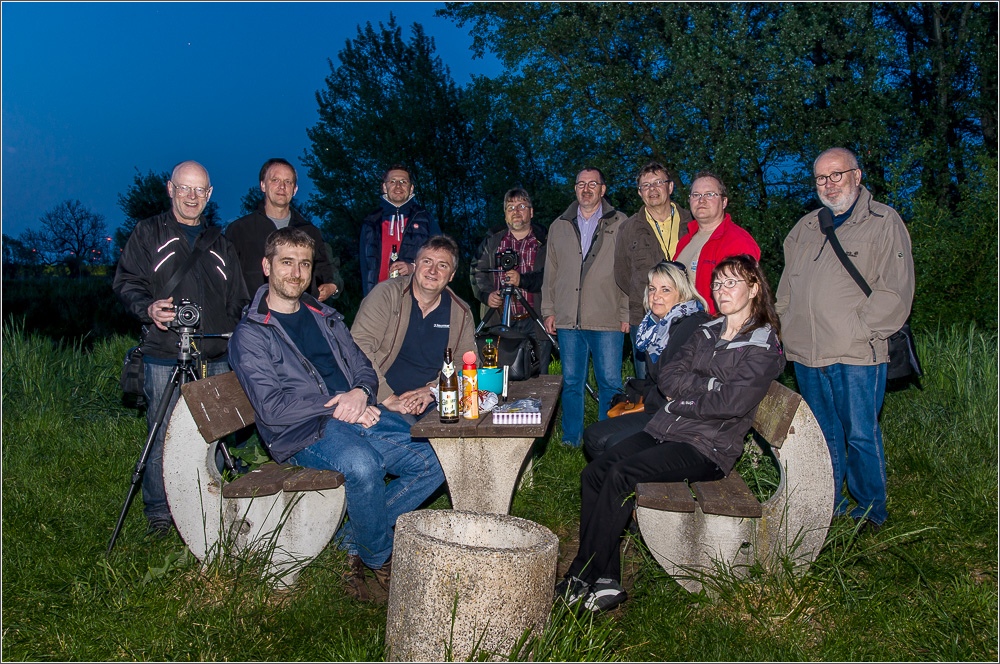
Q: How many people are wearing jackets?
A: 12